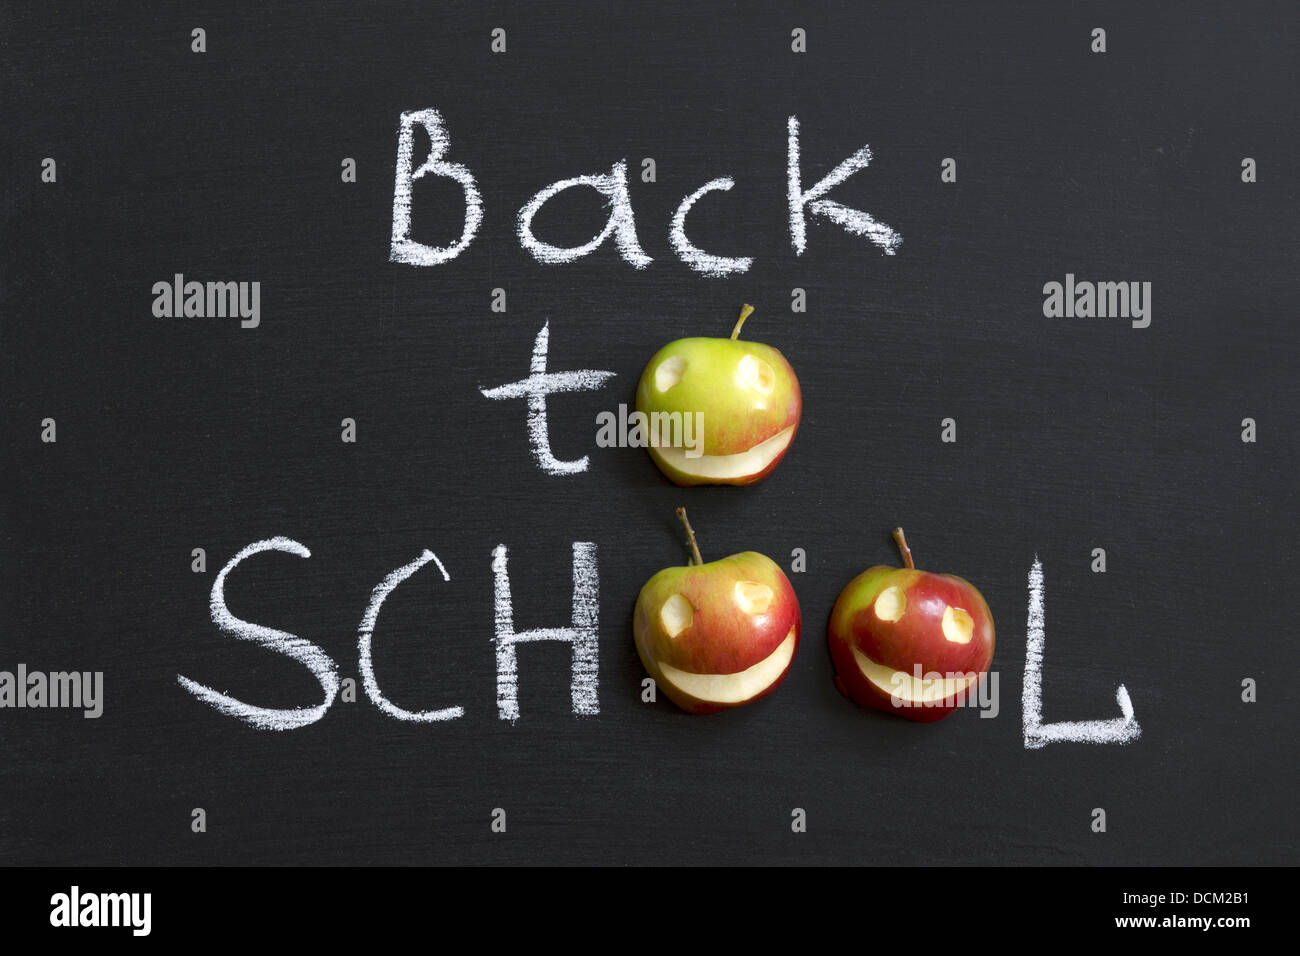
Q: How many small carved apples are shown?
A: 3